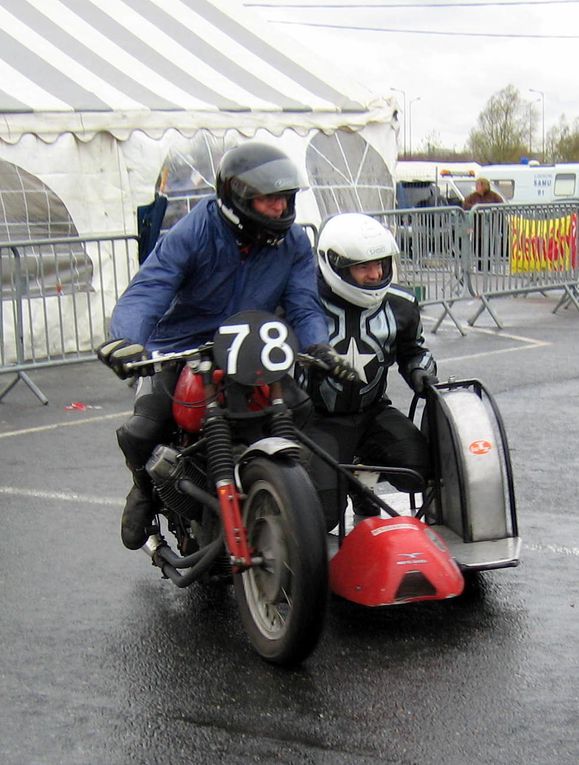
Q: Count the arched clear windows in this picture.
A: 3